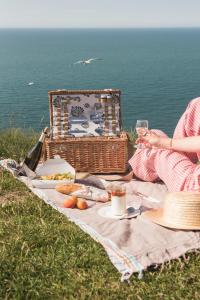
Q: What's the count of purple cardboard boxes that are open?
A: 0